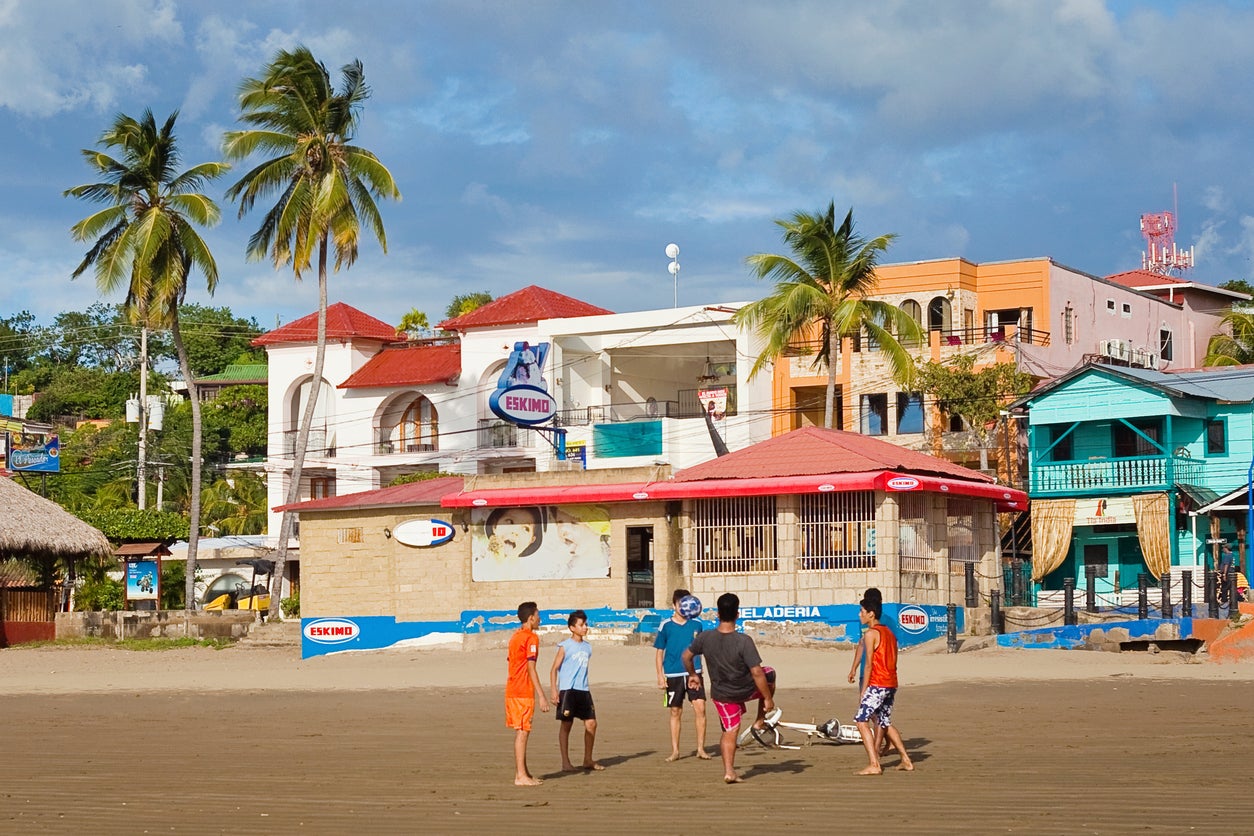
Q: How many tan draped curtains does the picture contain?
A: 2